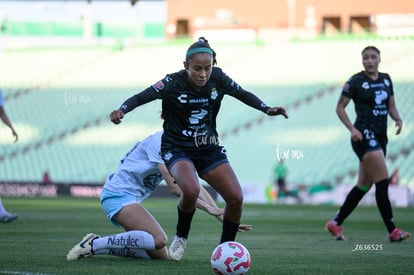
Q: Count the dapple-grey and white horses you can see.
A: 0